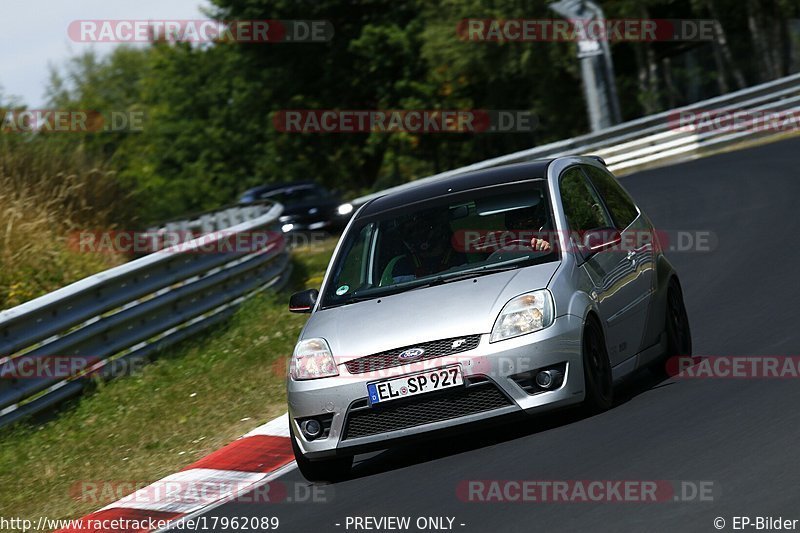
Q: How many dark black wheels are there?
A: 3